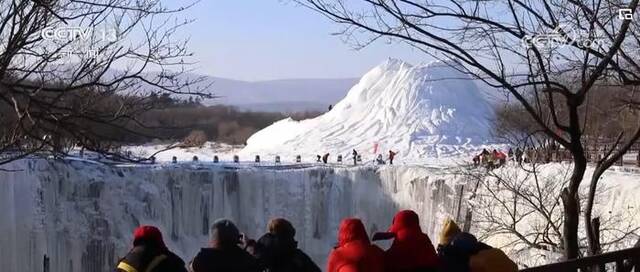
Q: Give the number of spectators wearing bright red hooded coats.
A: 2